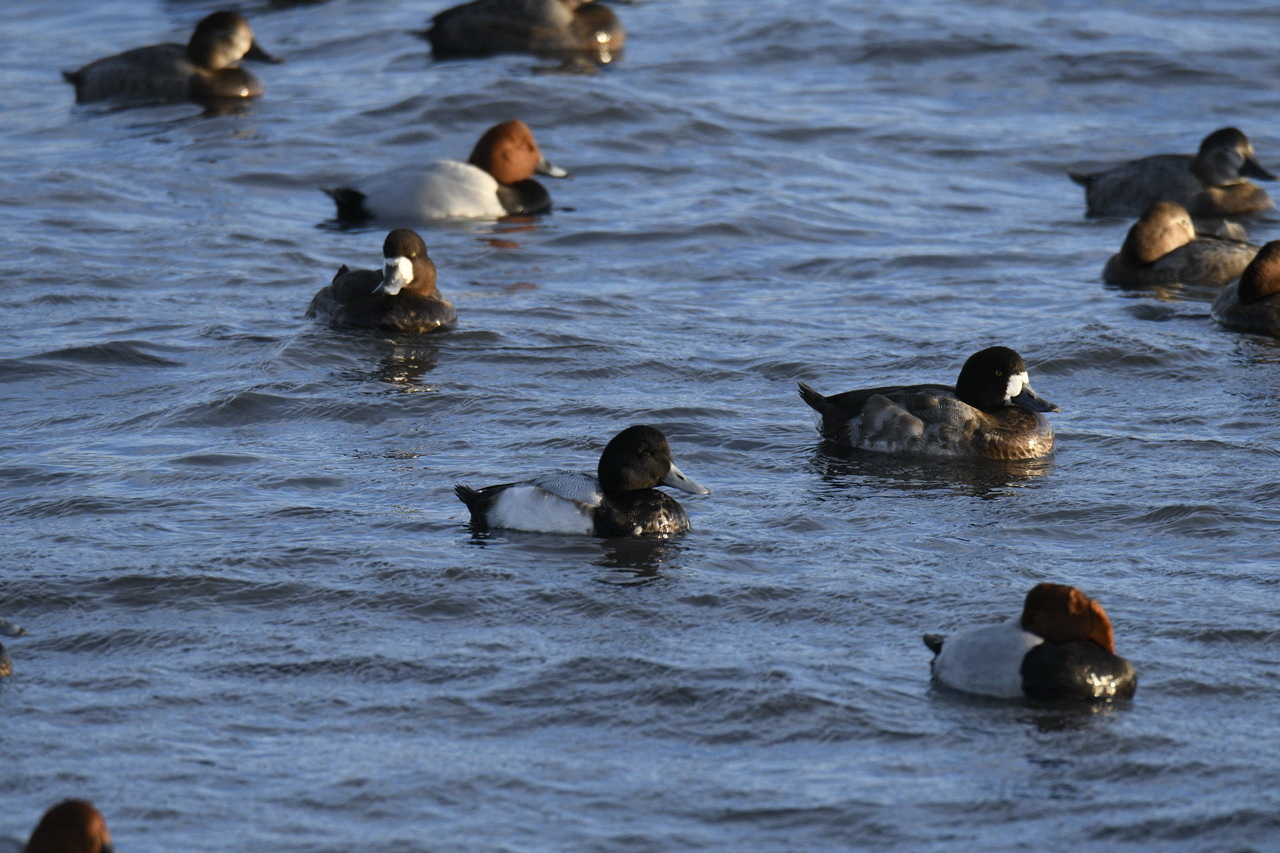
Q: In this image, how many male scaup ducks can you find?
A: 1